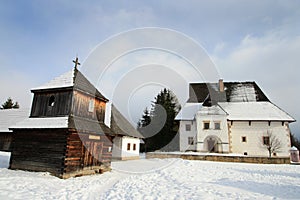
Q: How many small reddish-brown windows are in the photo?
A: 2